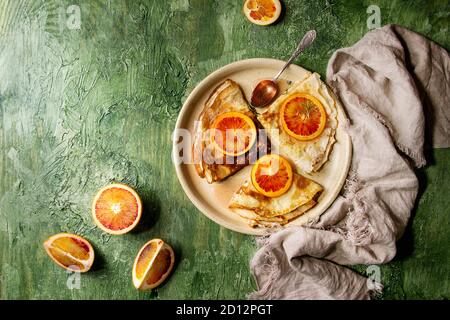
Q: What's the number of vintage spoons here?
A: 1